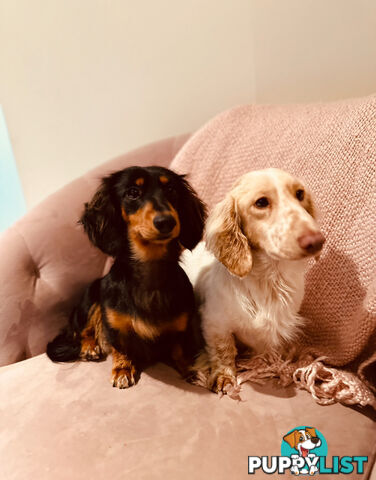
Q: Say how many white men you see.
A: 0